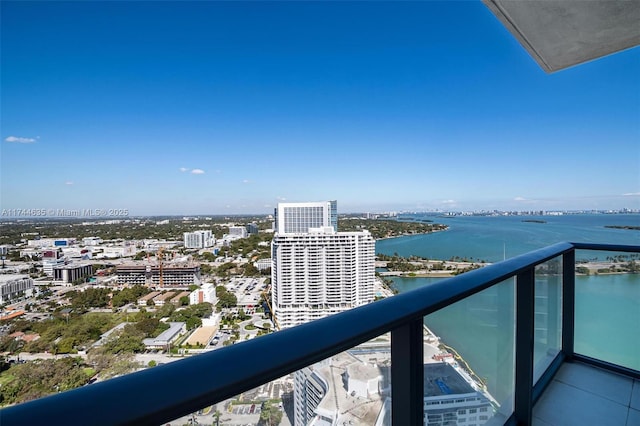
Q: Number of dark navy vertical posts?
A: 3